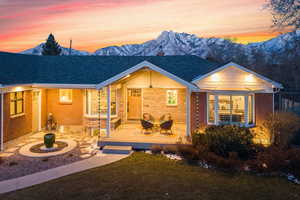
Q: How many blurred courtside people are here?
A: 0